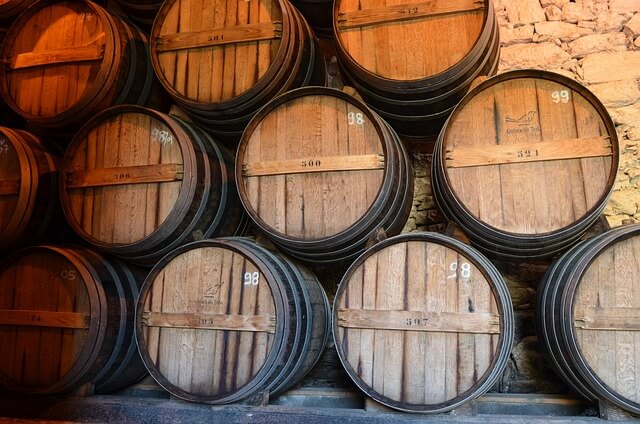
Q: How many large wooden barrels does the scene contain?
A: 11